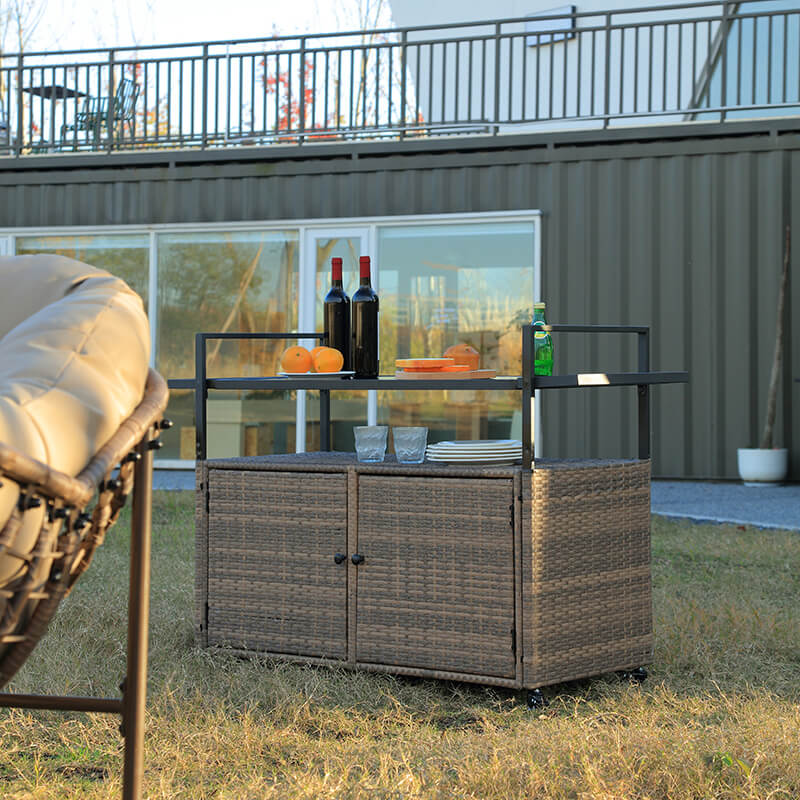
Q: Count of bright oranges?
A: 3